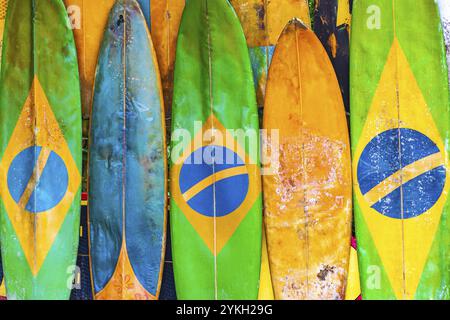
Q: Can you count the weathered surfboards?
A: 5